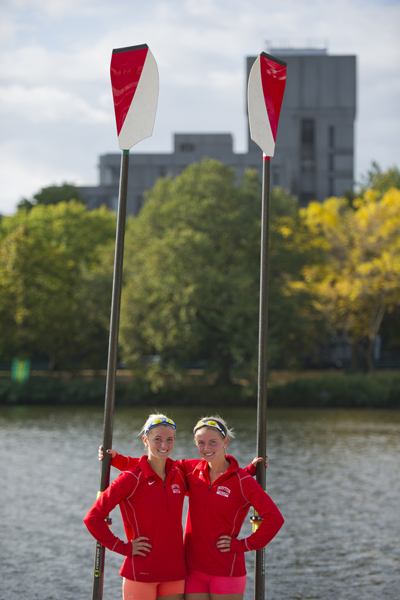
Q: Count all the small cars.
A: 0